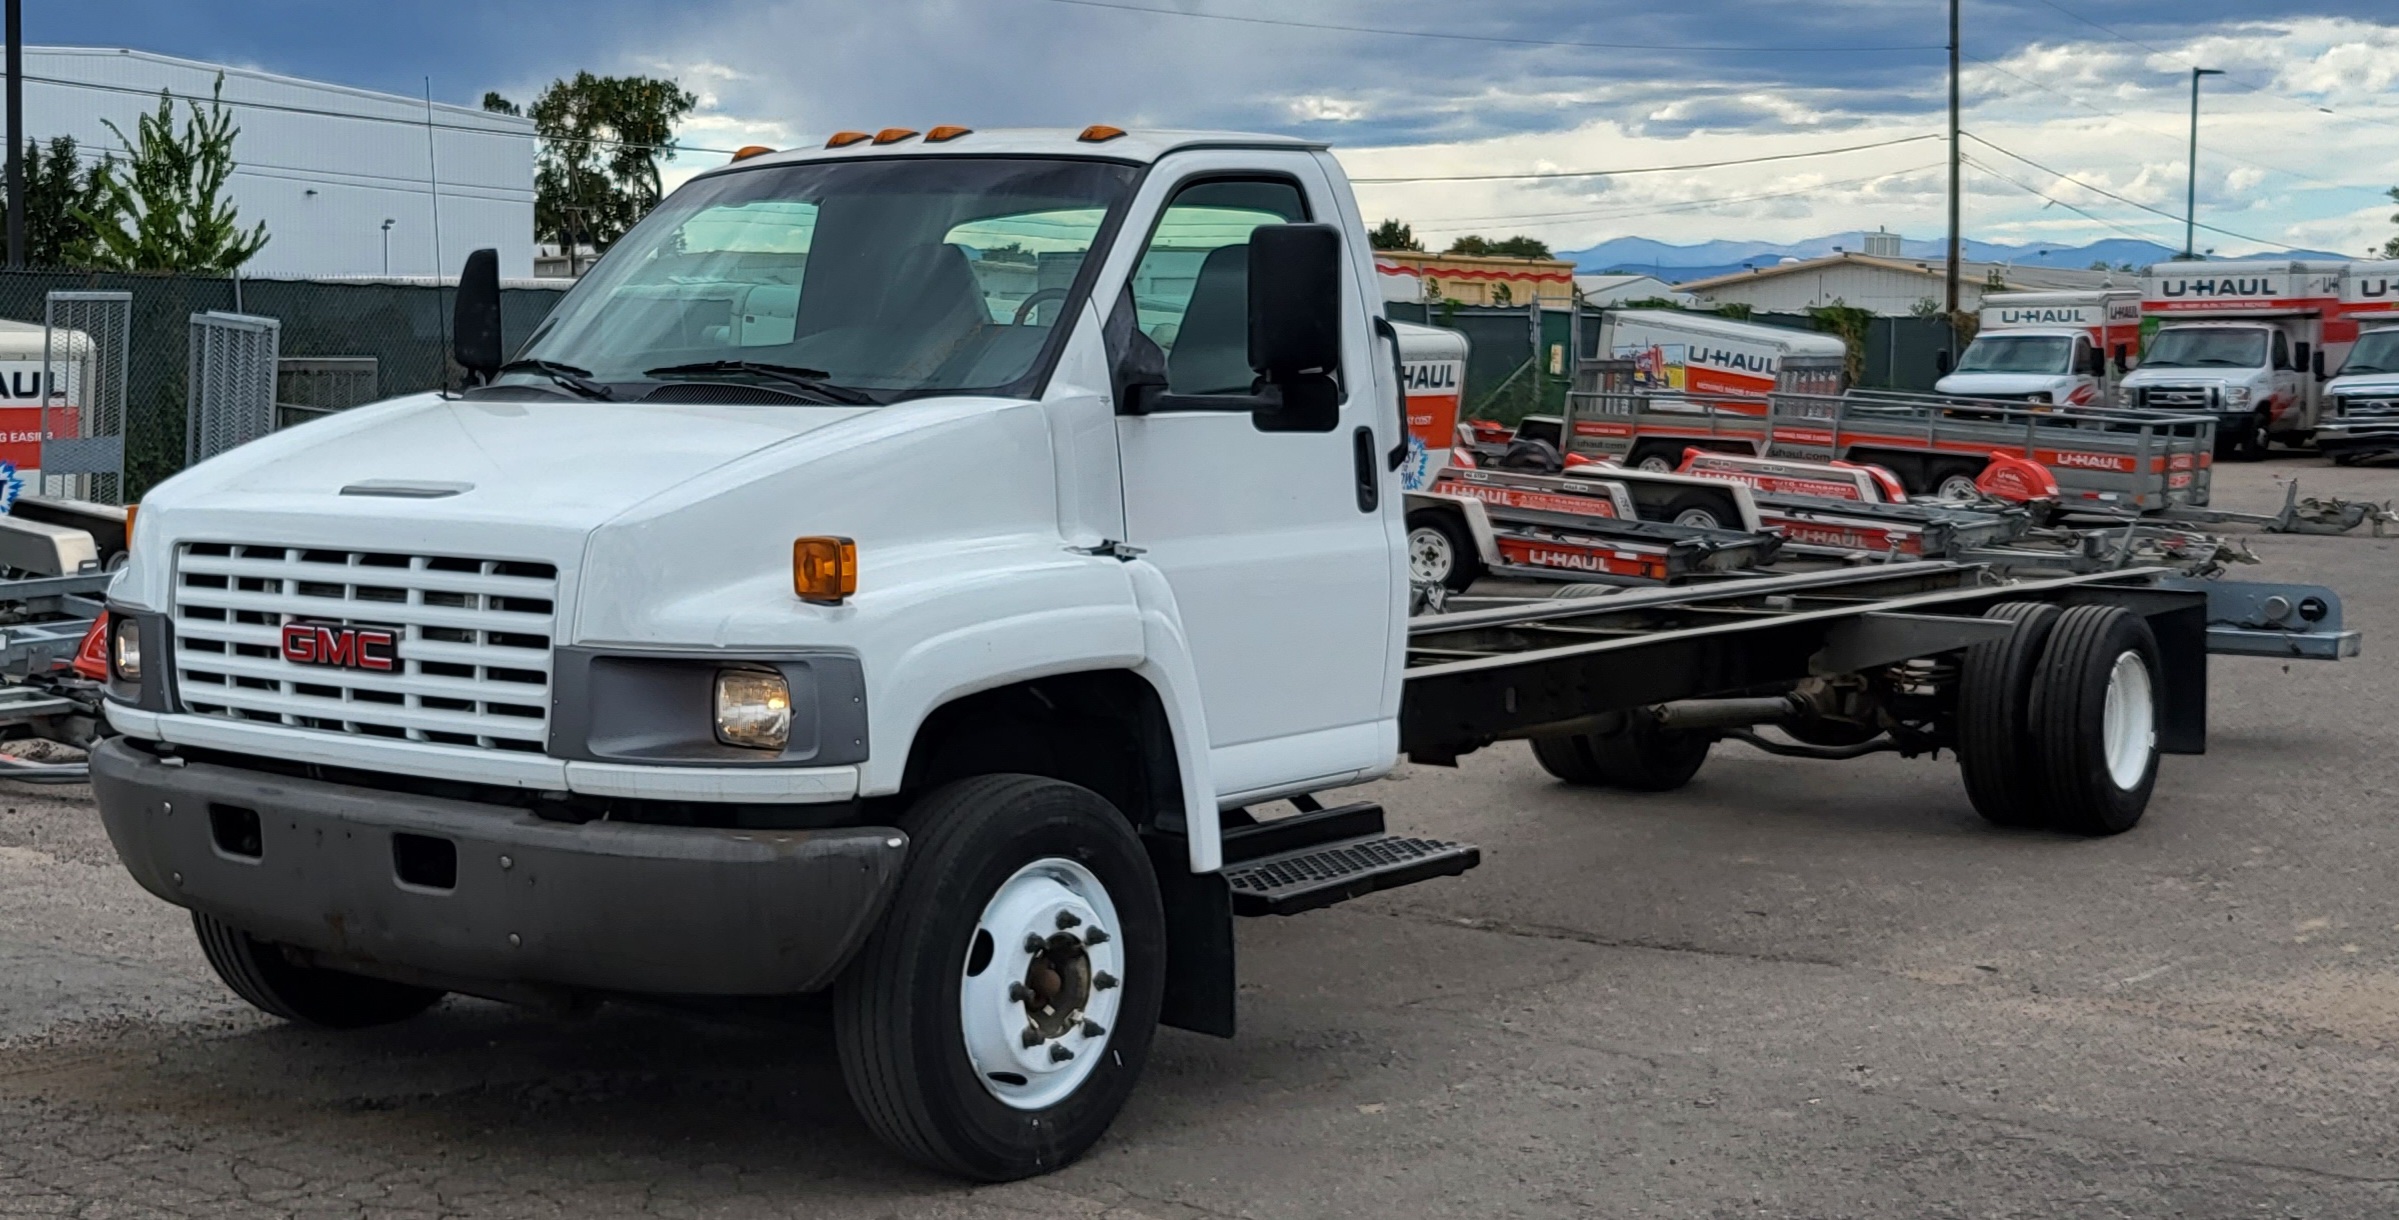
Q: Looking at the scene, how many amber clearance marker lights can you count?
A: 5